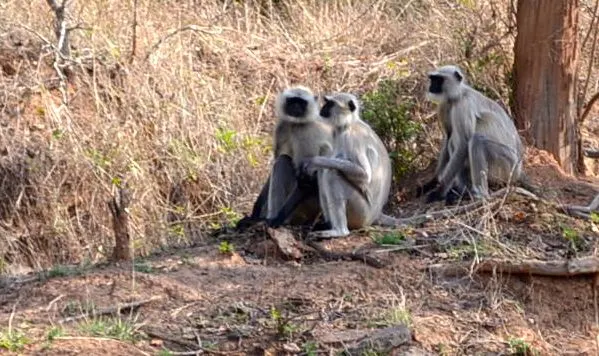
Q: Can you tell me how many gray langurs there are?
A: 3